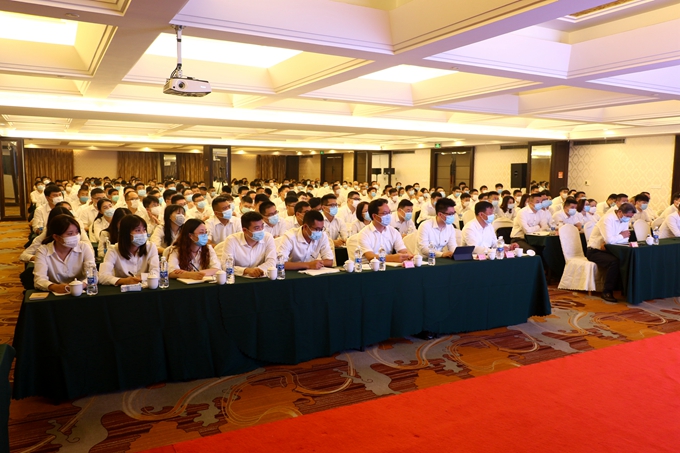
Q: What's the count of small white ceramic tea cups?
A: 10